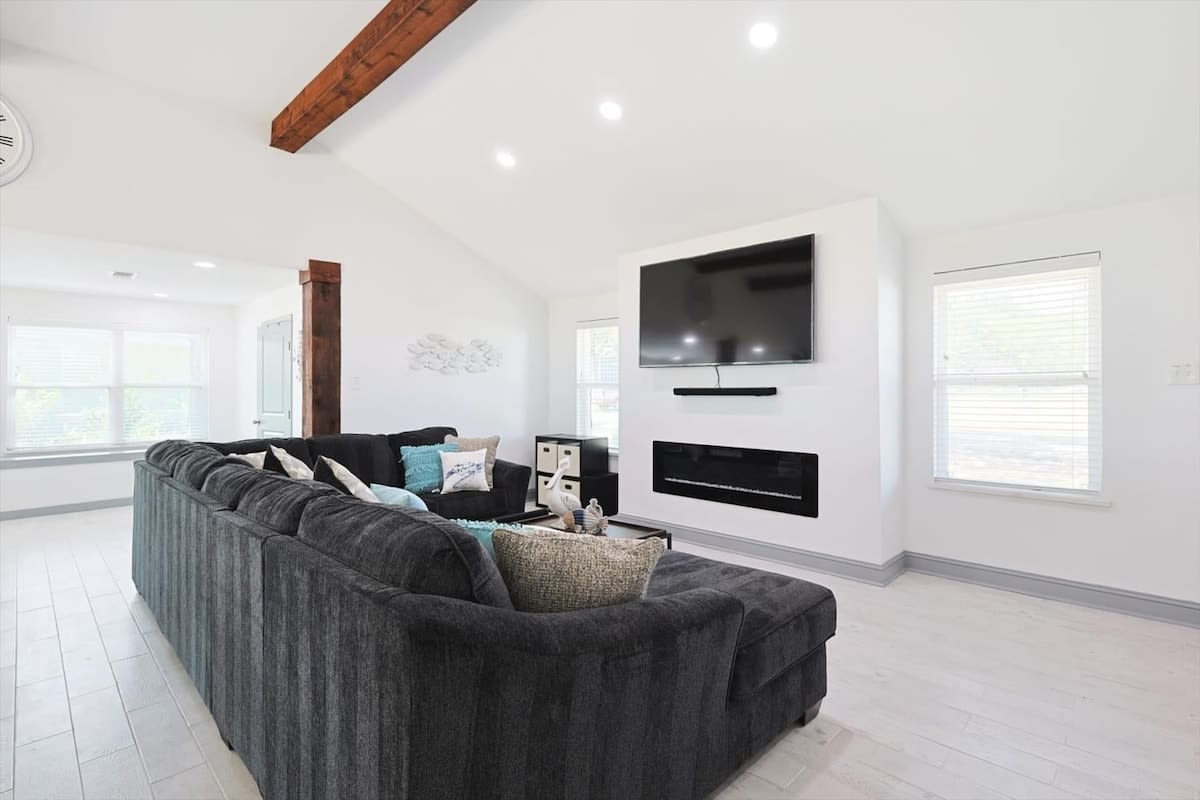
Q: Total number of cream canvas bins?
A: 4